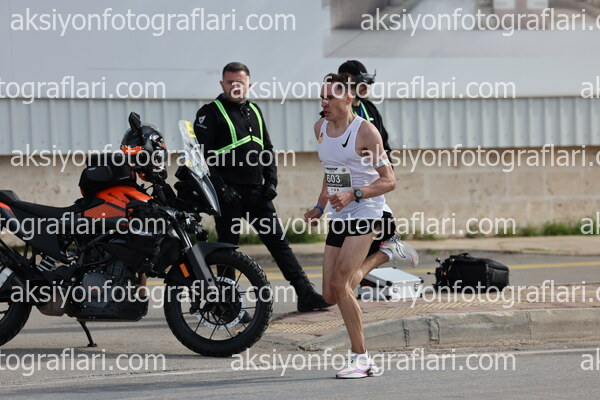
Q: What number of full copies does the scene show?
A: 6